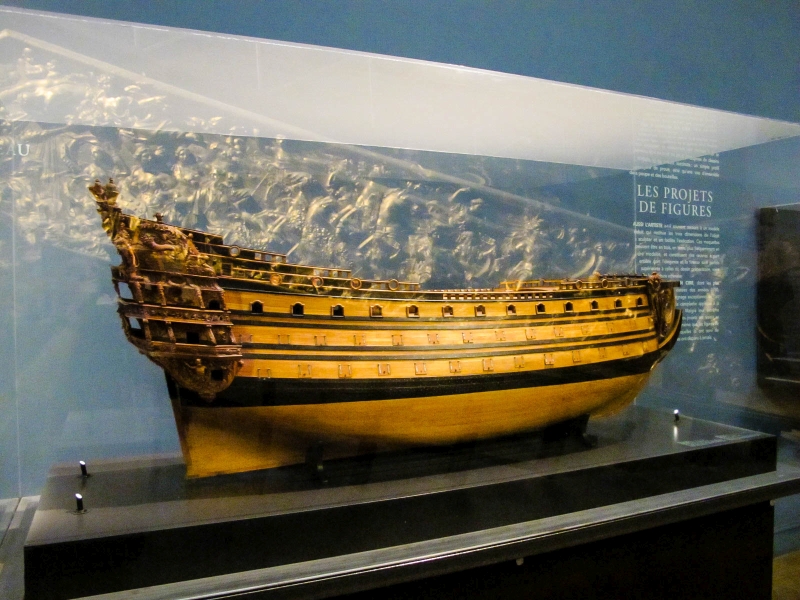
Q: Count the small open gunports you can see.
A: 13